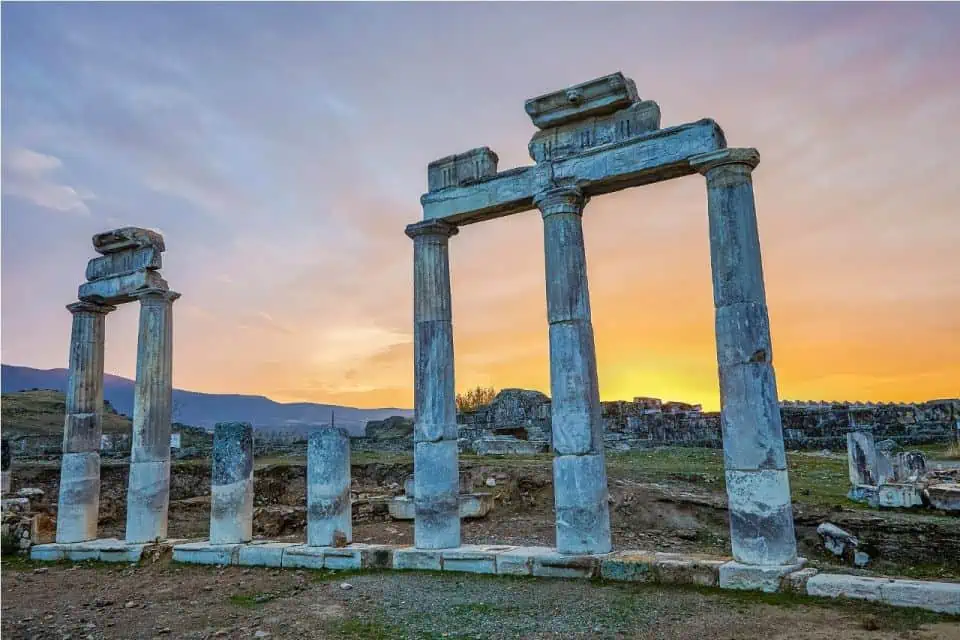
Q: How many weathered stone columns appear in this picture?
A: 7